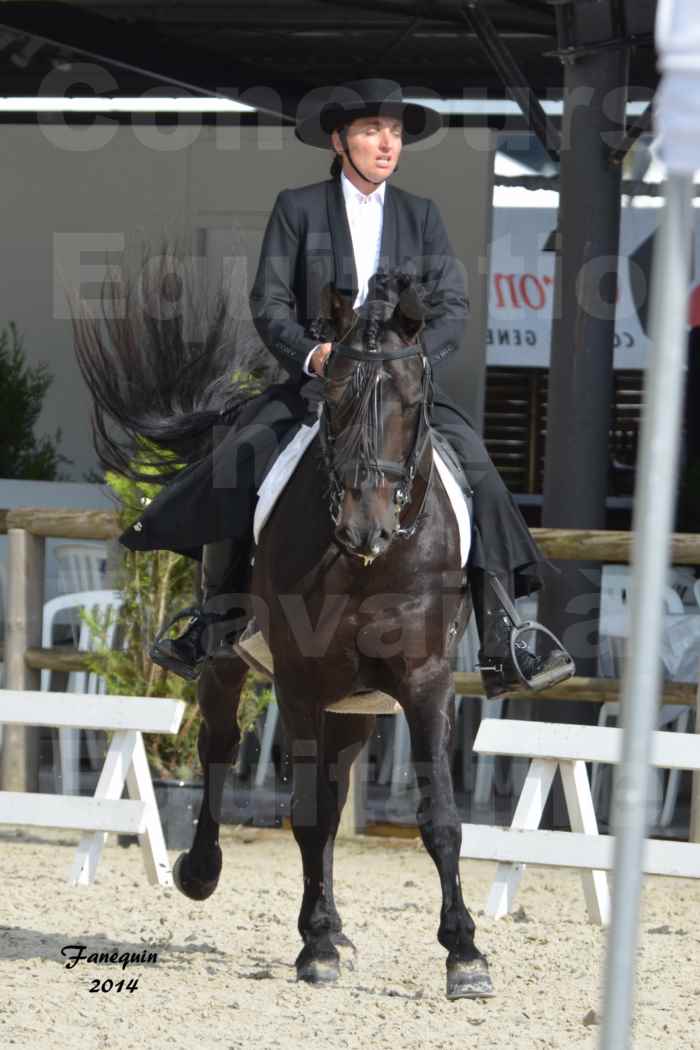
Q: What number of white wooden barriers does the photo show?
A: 2